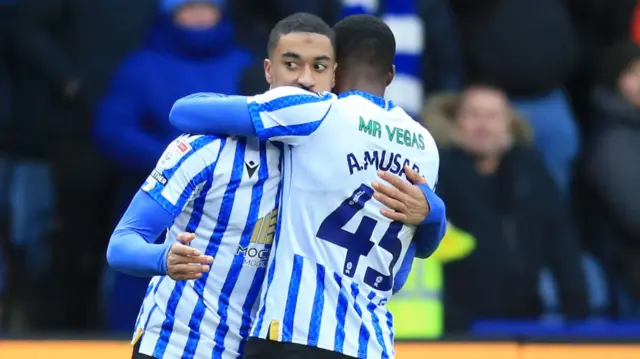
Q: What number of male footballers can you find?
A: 2